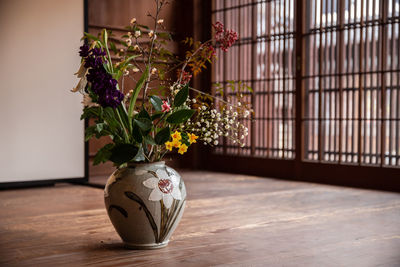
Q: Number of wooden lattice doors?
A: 2